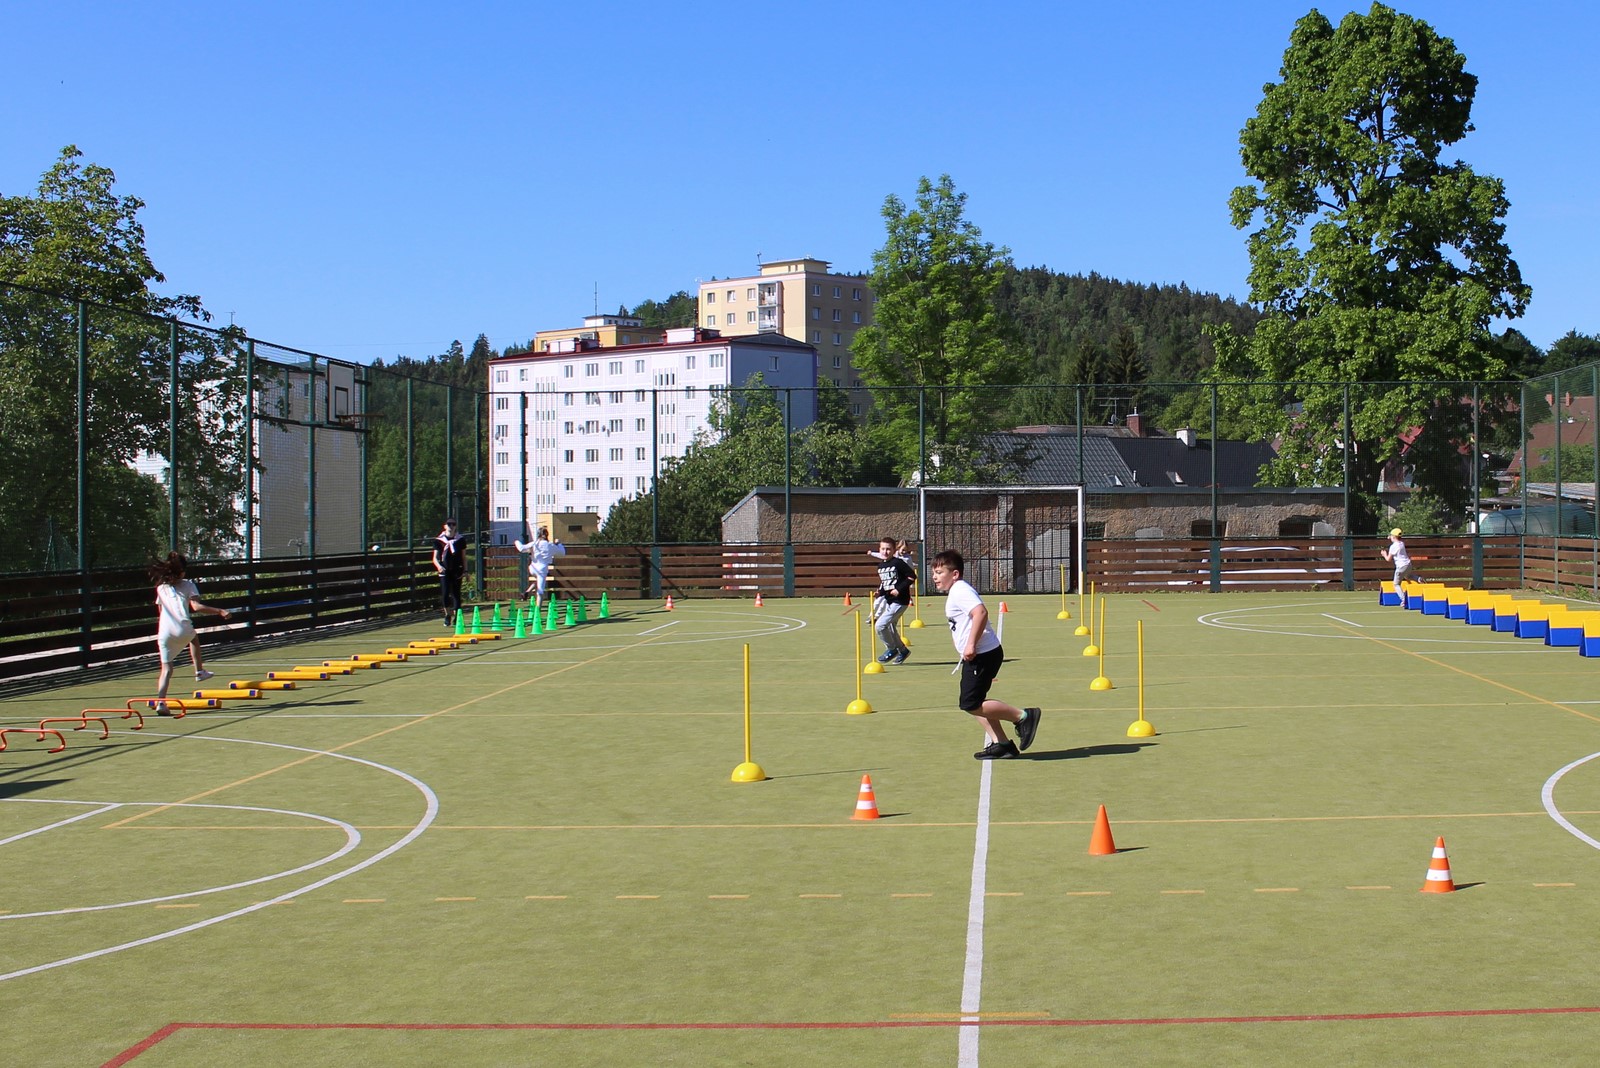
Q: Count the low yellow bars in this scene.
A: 11